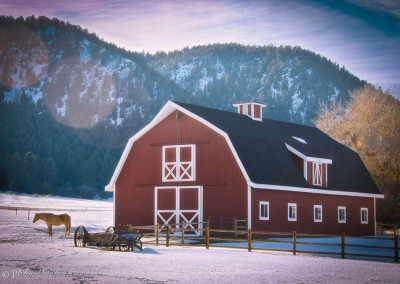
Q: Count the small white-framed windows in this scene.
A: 5